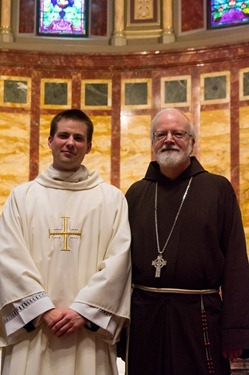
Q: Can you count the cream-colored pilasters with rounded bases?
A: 3